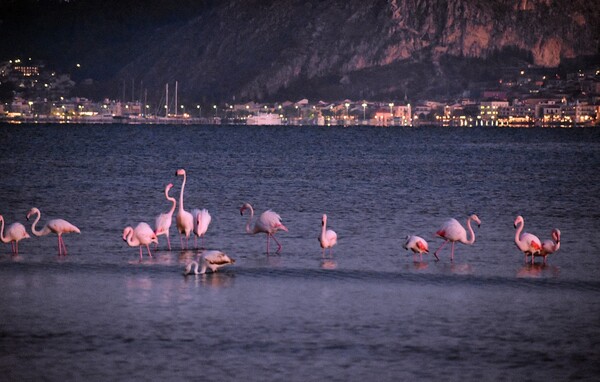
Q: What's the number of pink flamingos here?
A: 13